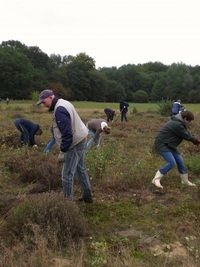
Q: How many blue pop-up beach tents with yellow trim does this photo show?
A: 0